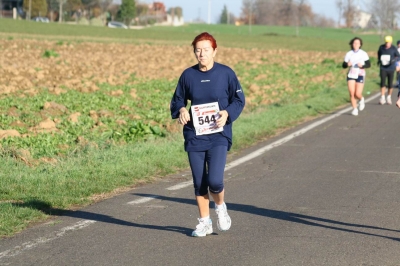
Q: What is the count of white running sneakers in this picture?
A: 6